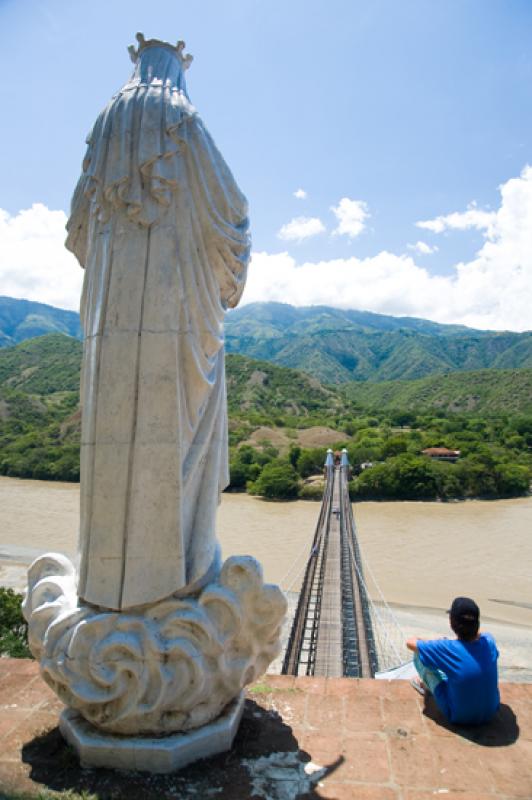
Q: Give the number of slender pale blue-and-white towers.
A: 2